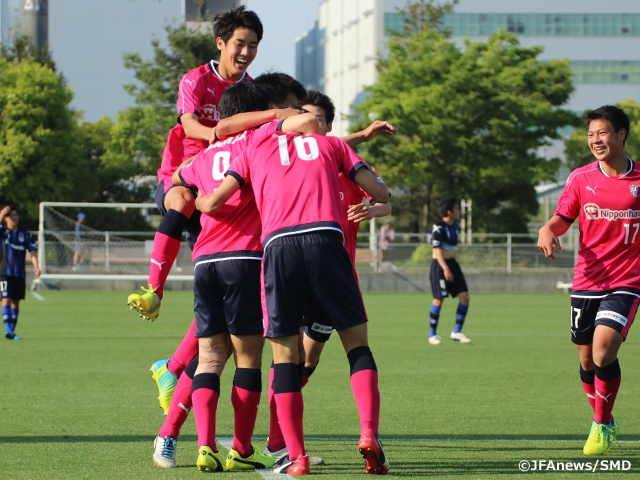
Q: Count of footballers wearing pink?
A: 6